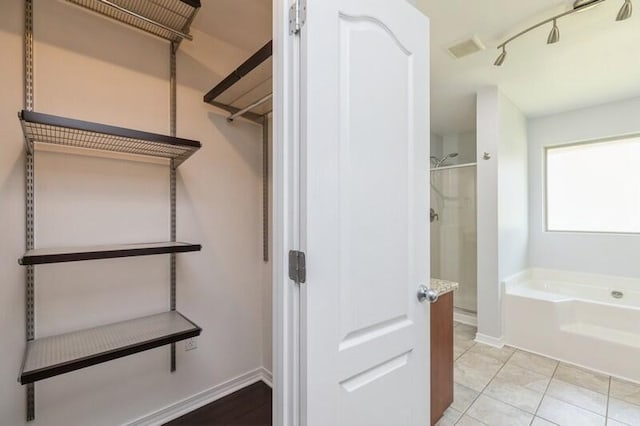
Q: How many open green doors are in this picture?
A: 0